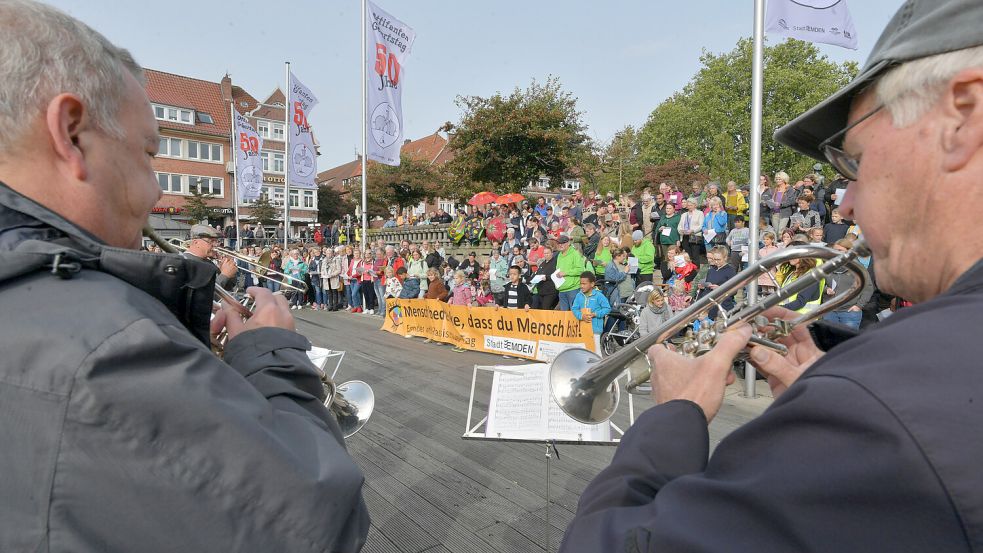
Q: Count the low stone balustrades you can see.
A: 1